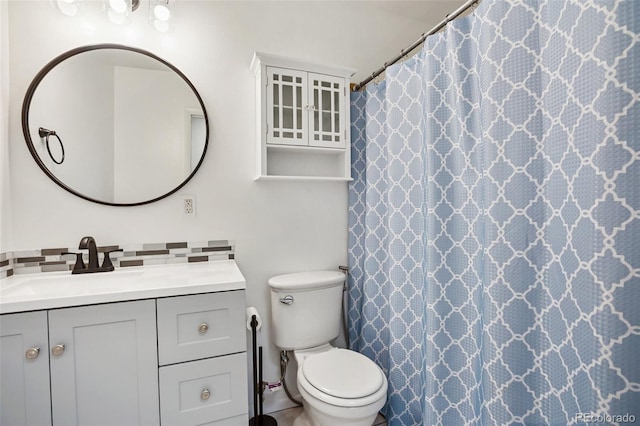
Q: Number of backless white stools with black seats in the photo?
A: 0